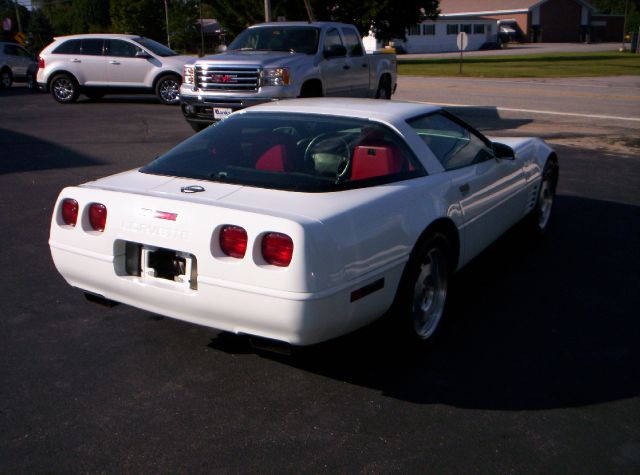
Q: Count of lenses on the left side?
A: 2